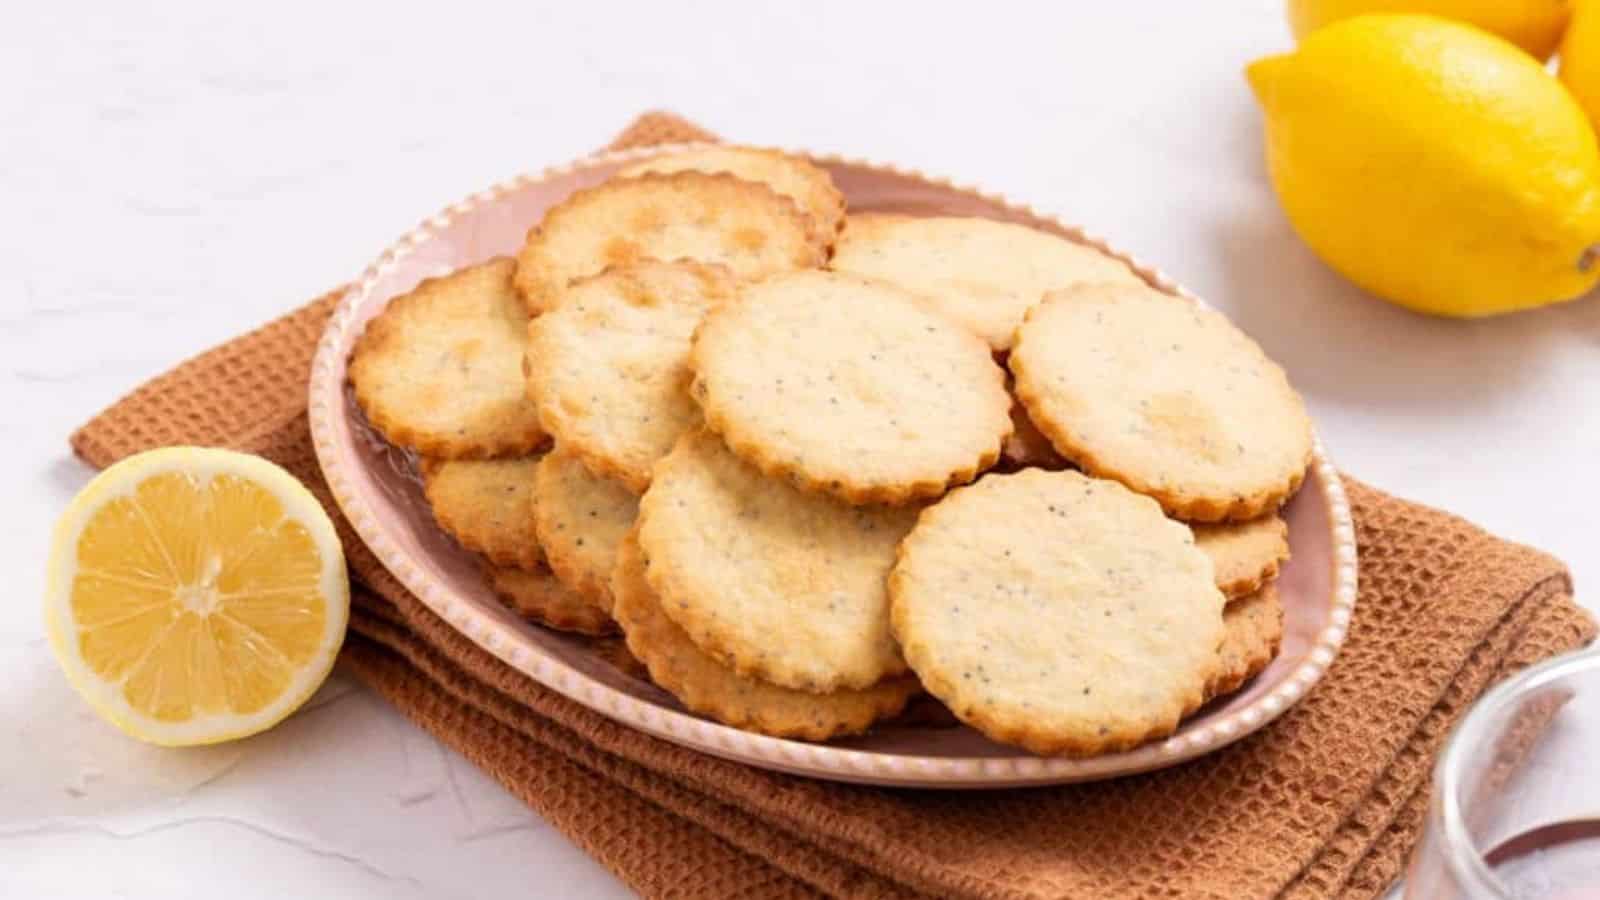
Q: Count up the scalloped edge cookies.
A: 15